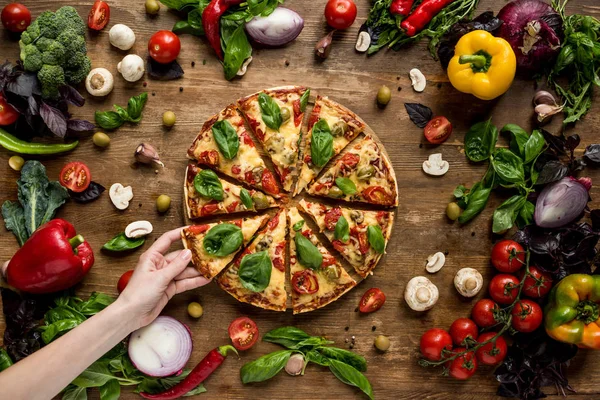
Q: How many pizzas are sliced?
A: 1